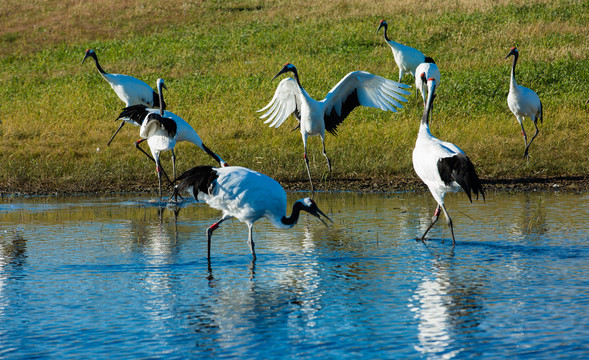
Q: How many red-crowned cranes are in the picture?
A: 9